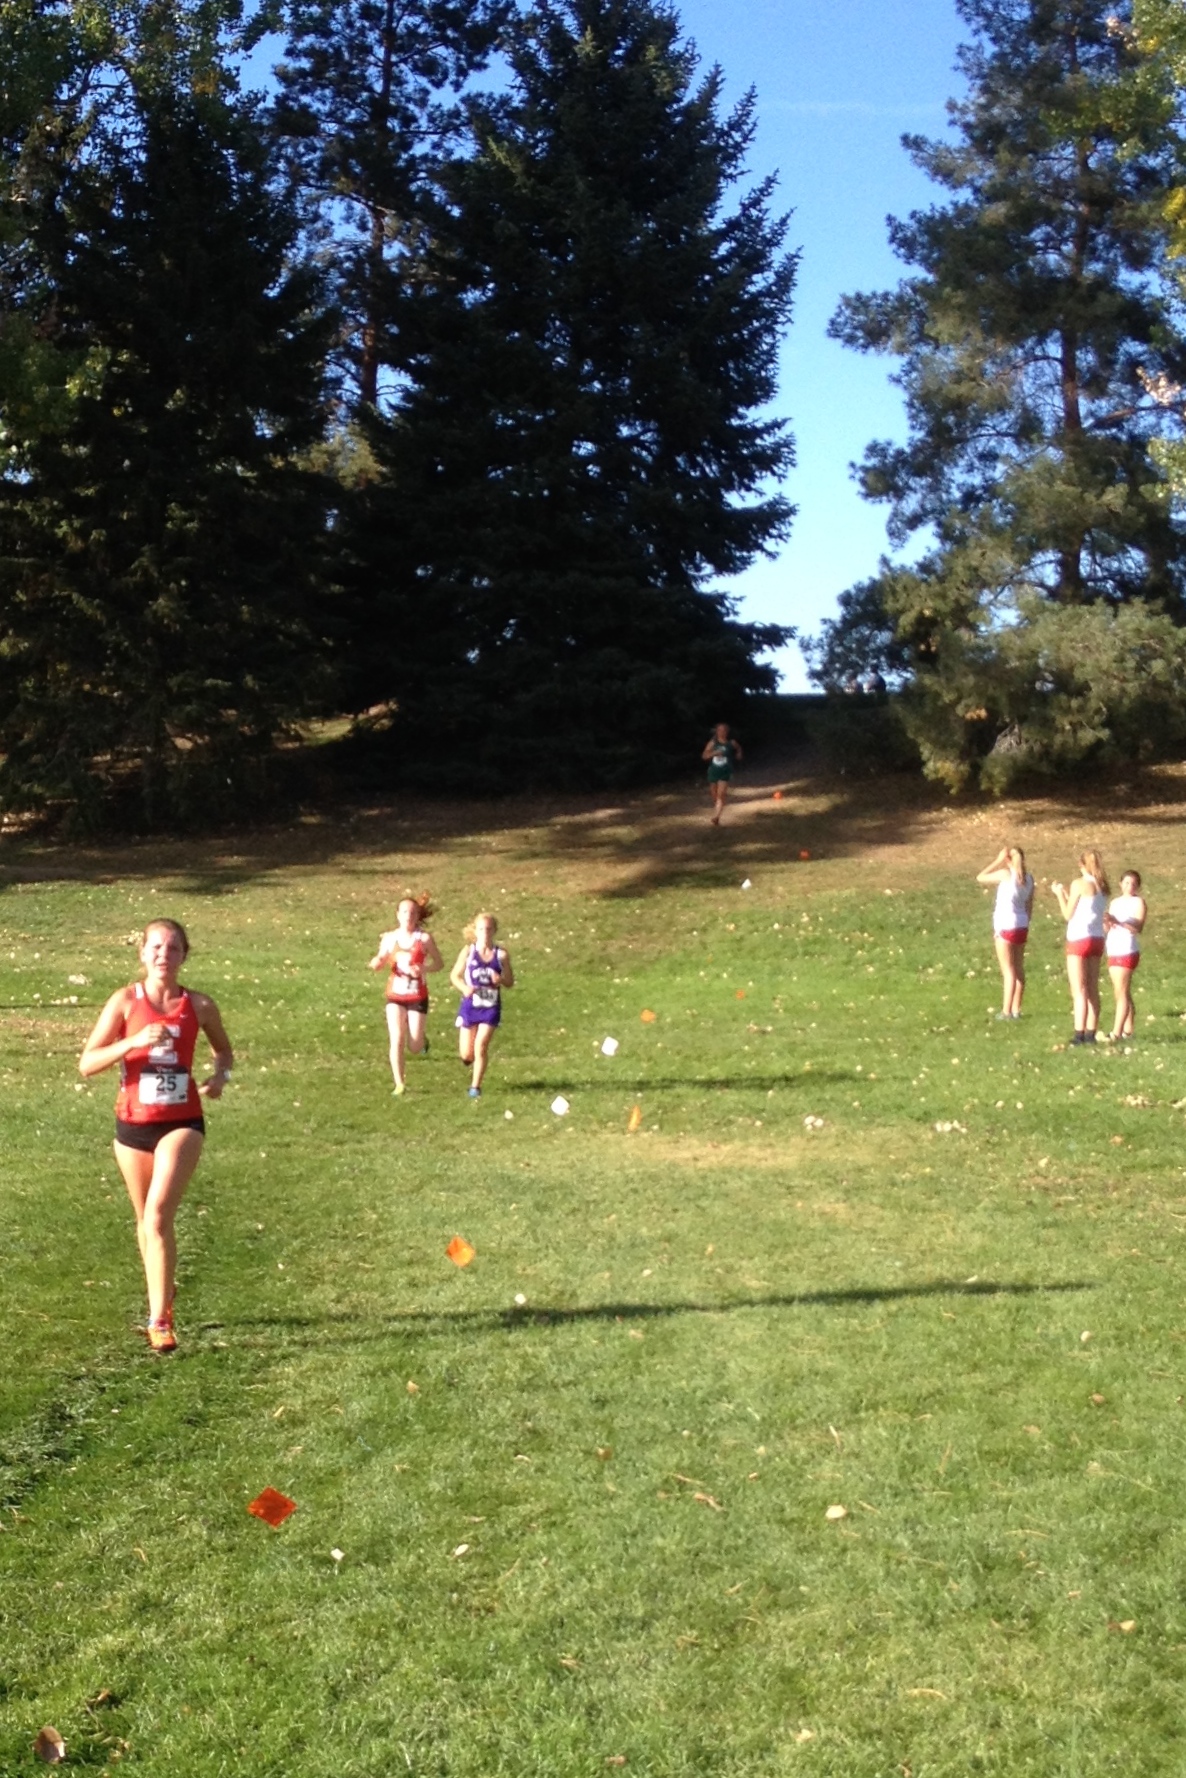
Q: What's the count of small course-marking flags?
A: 10